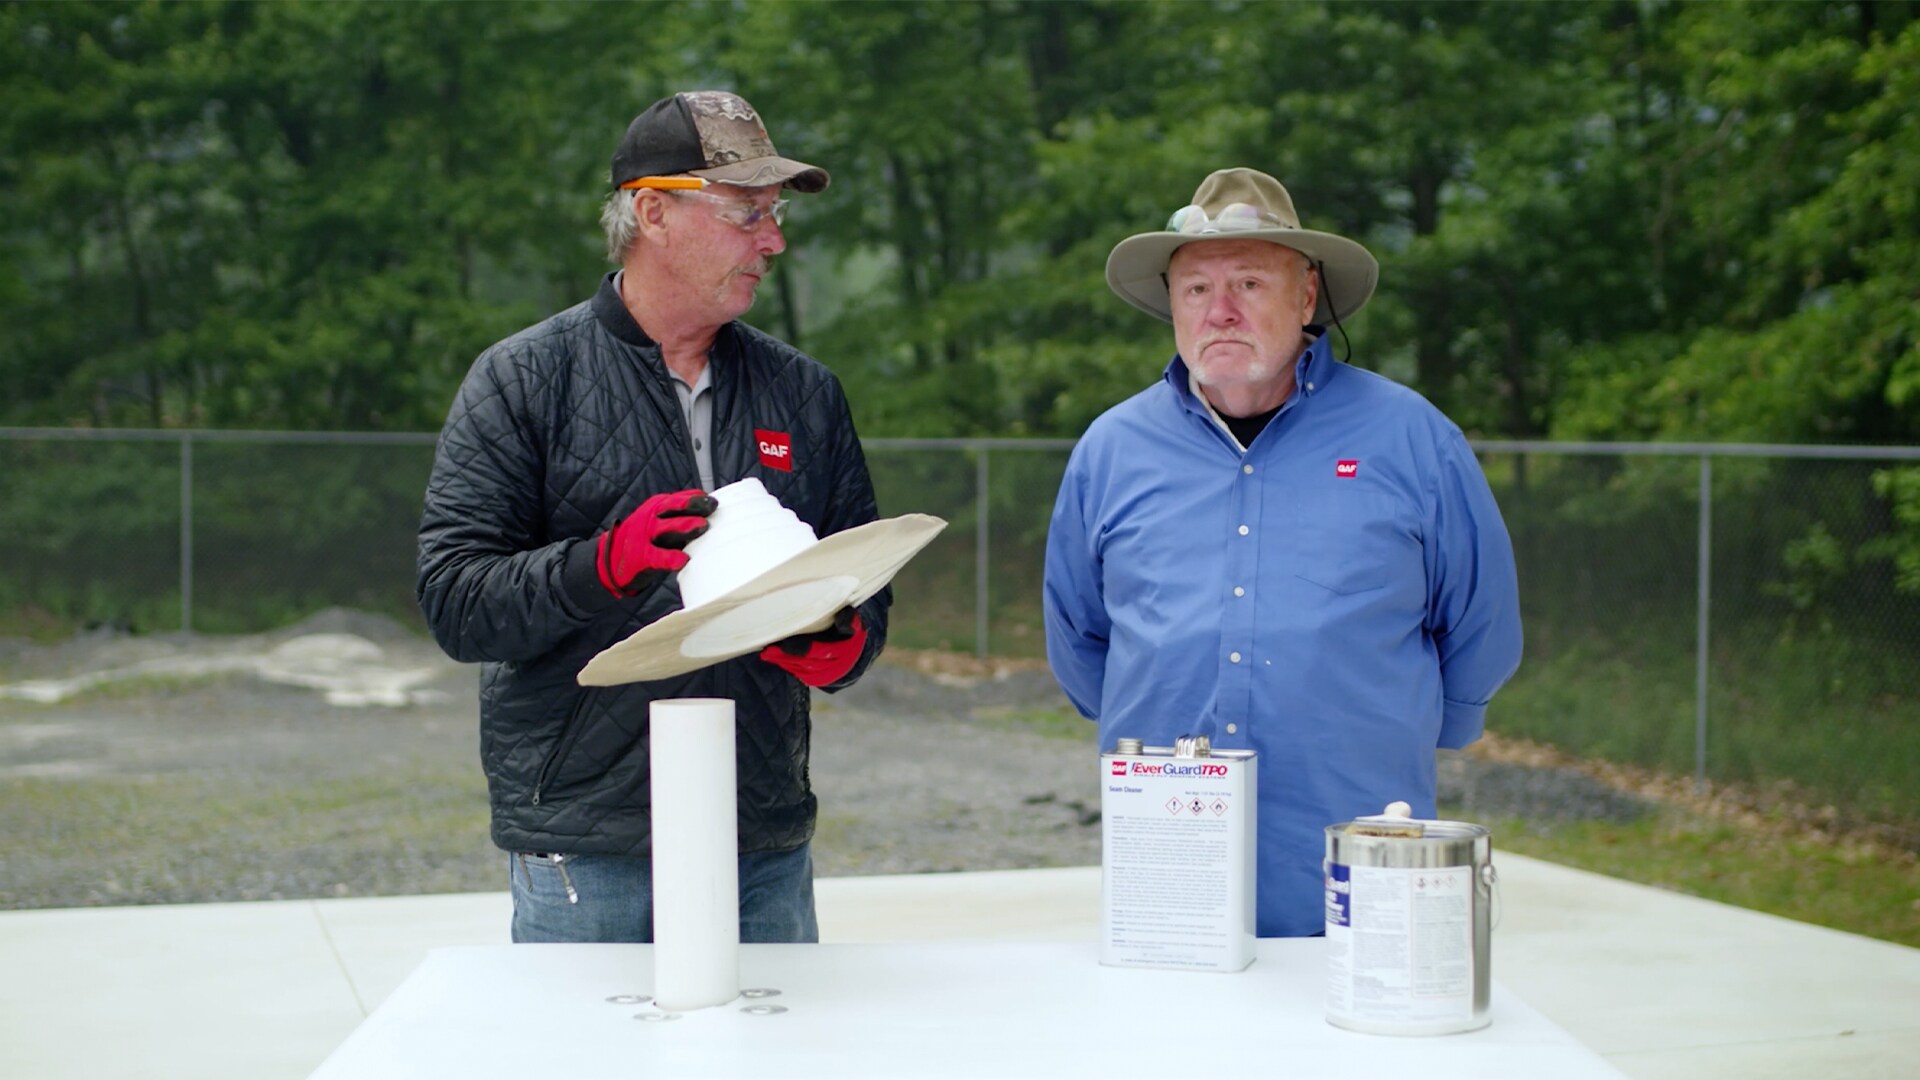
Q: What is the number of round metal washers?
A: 4